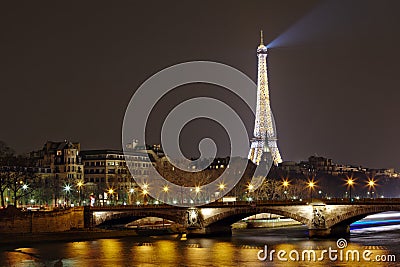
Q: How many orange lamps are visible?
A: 12